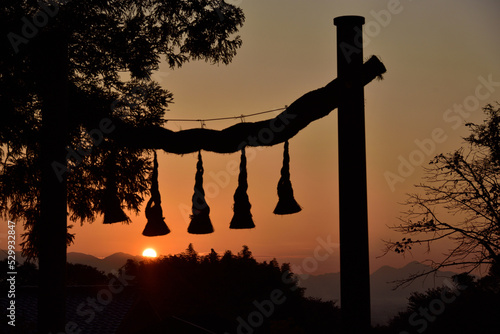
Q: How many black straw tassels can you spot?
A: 5